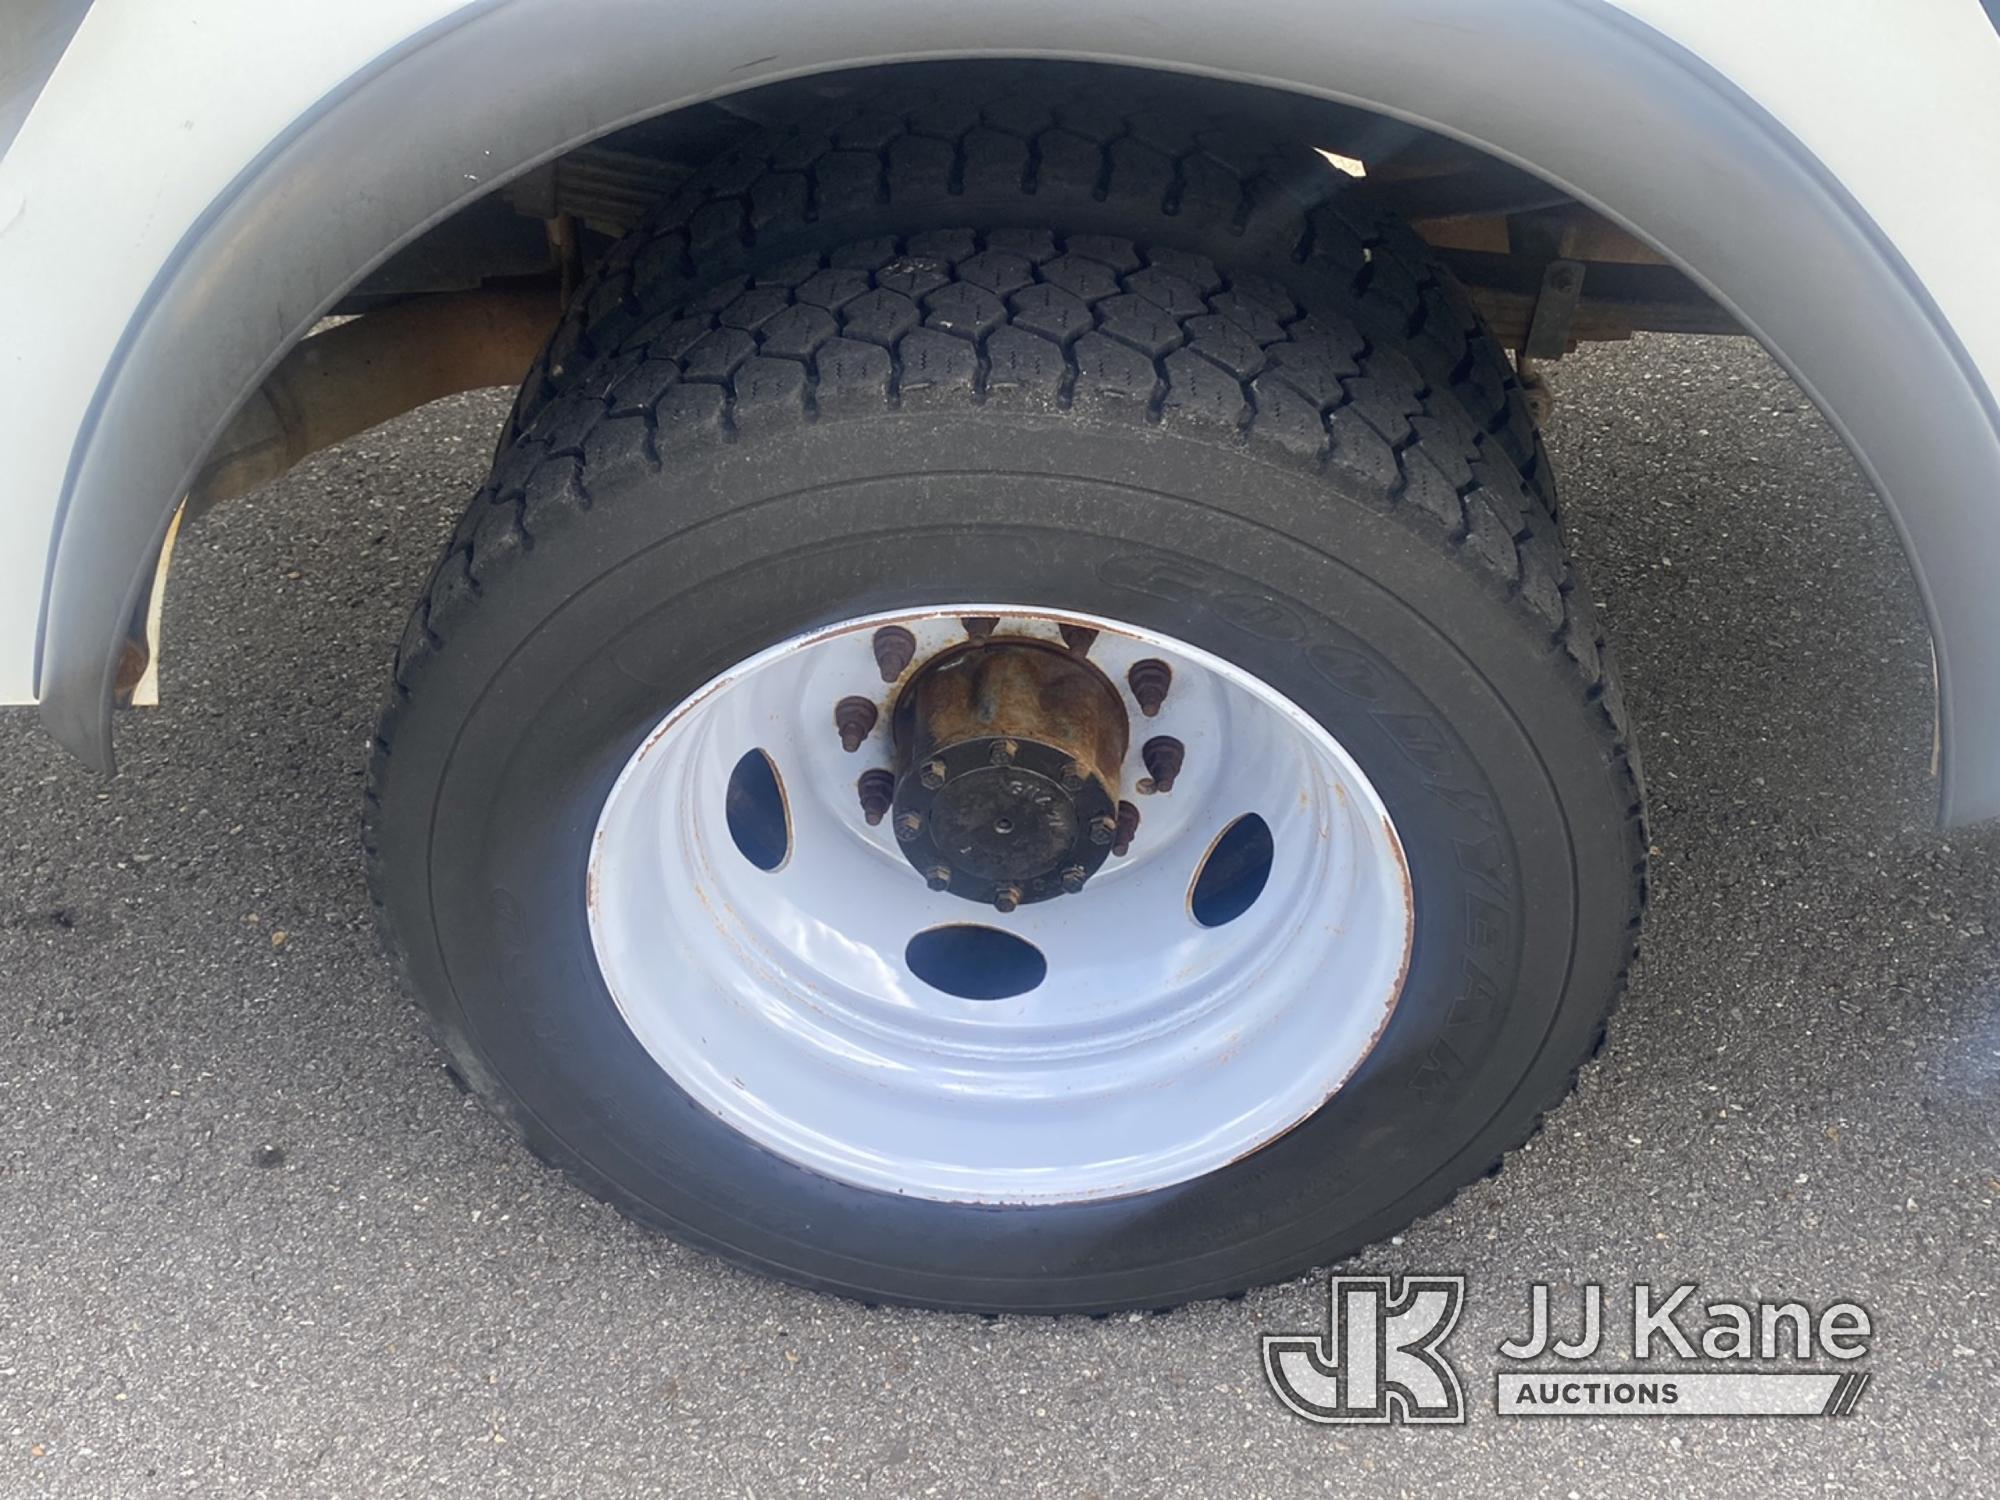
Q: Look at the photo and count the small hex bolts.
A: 8